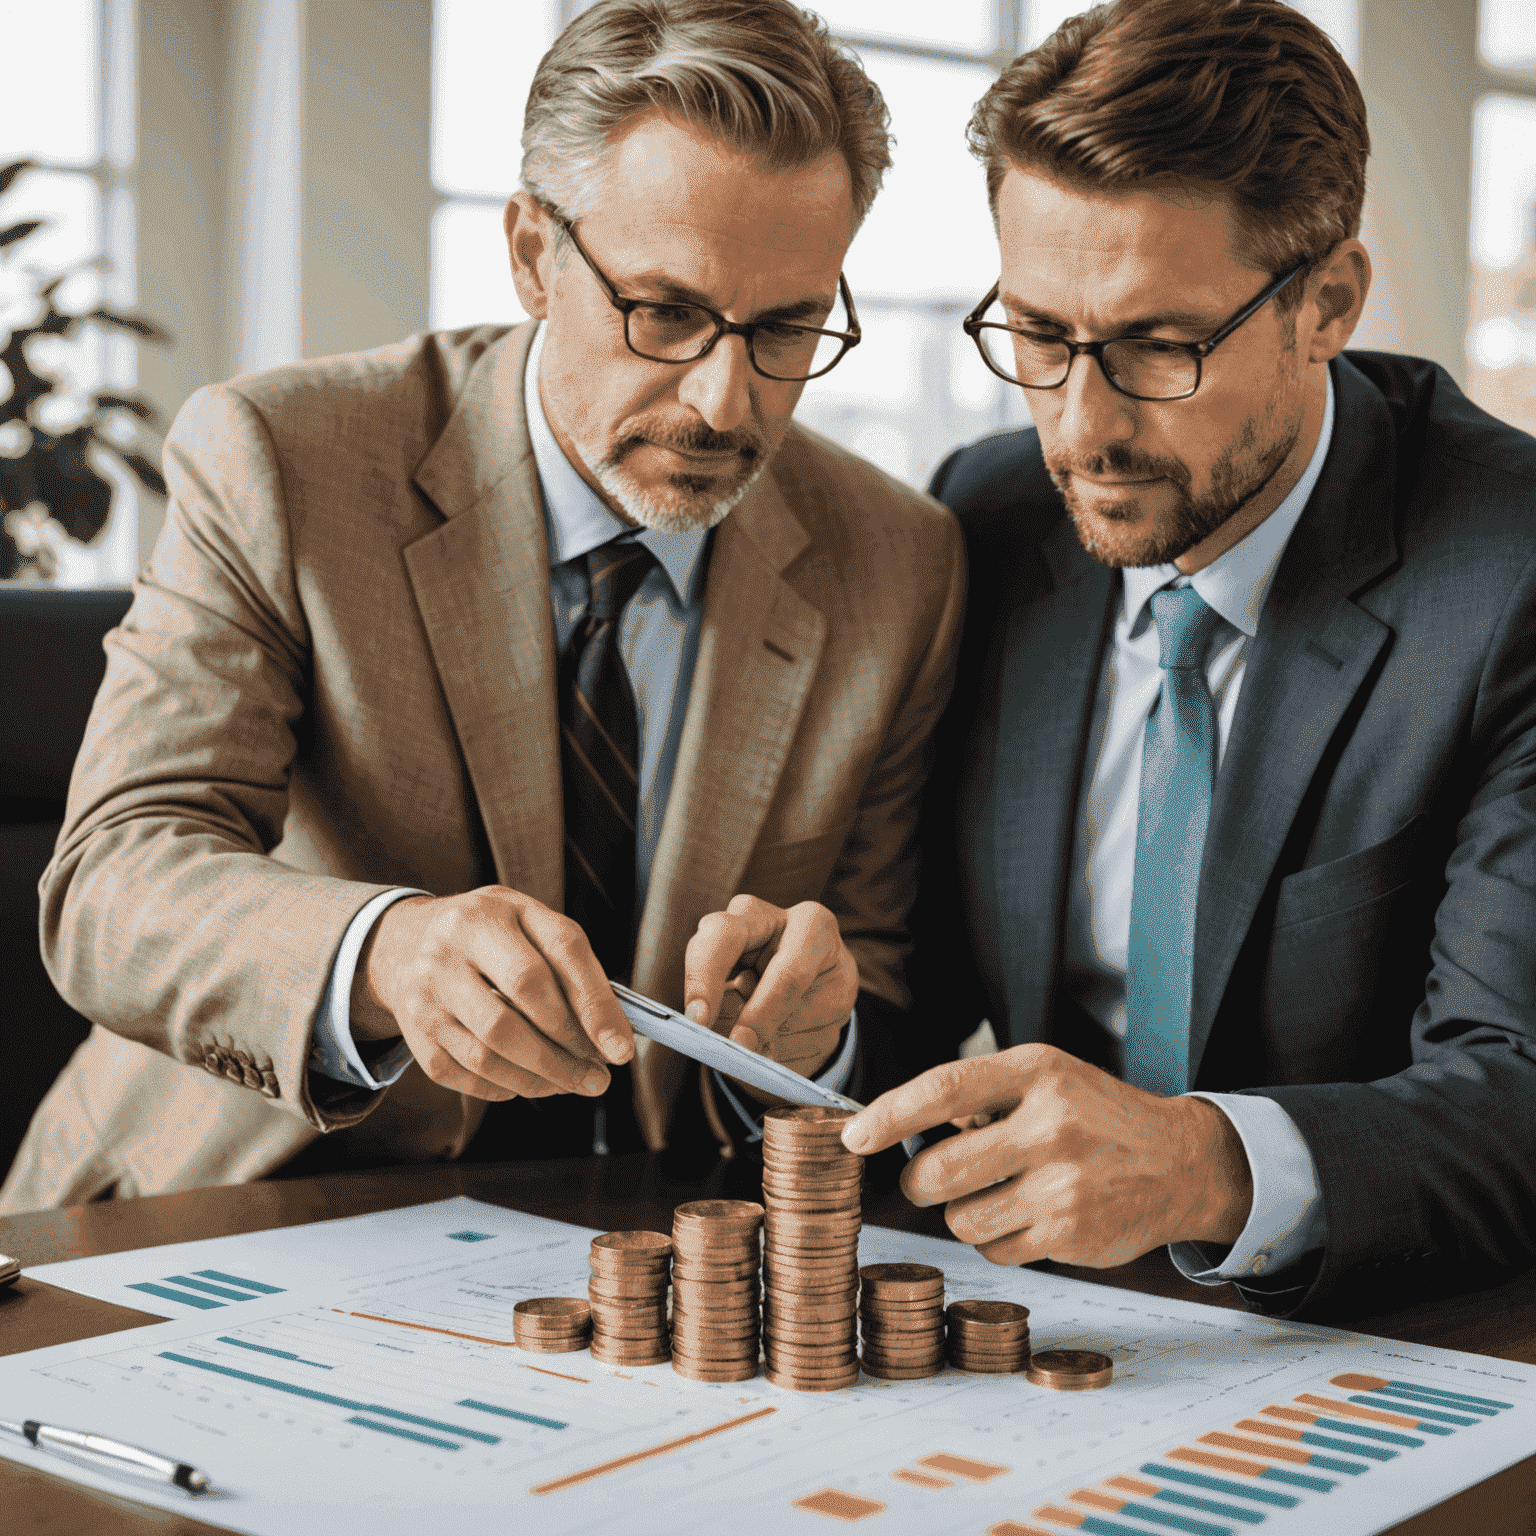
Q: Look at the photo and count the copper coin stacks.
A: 7